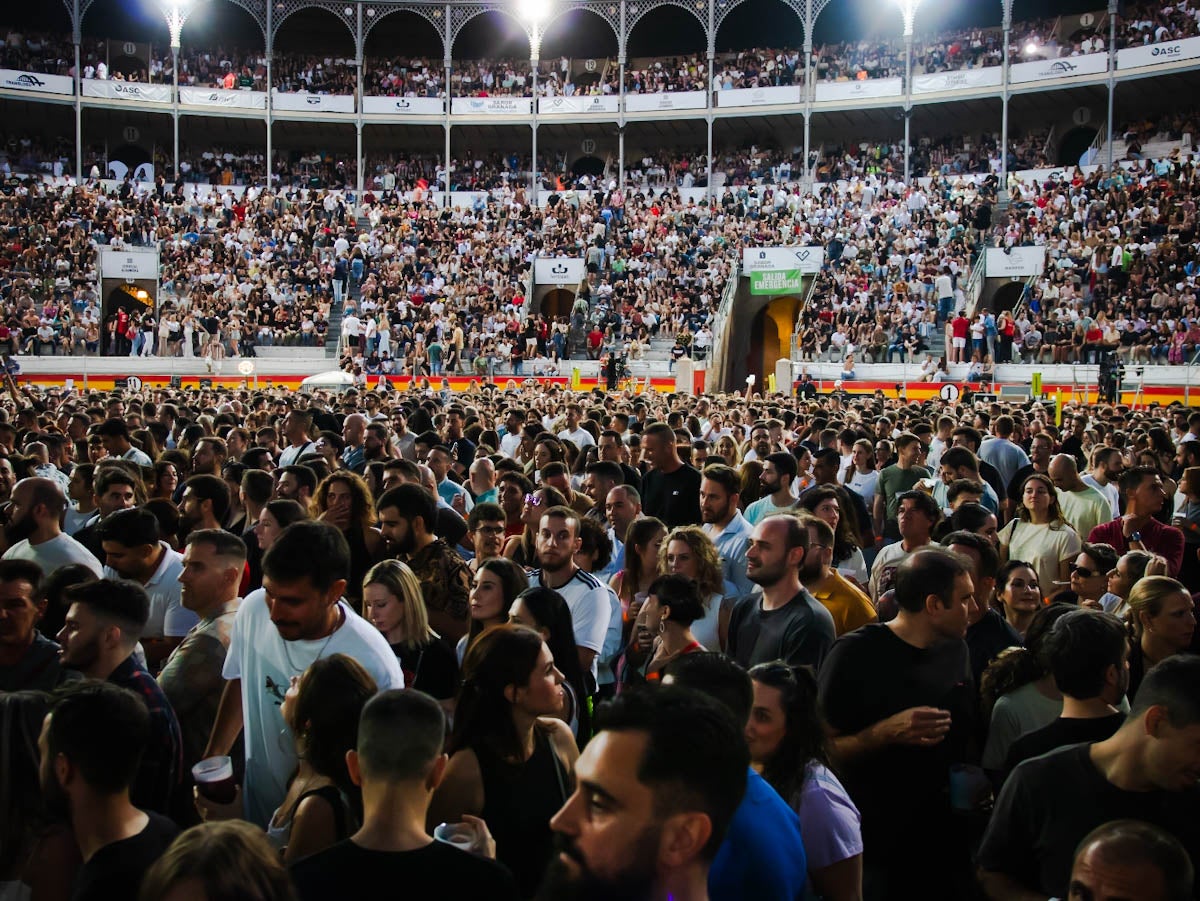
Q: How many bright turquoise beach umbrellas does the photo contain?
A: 0